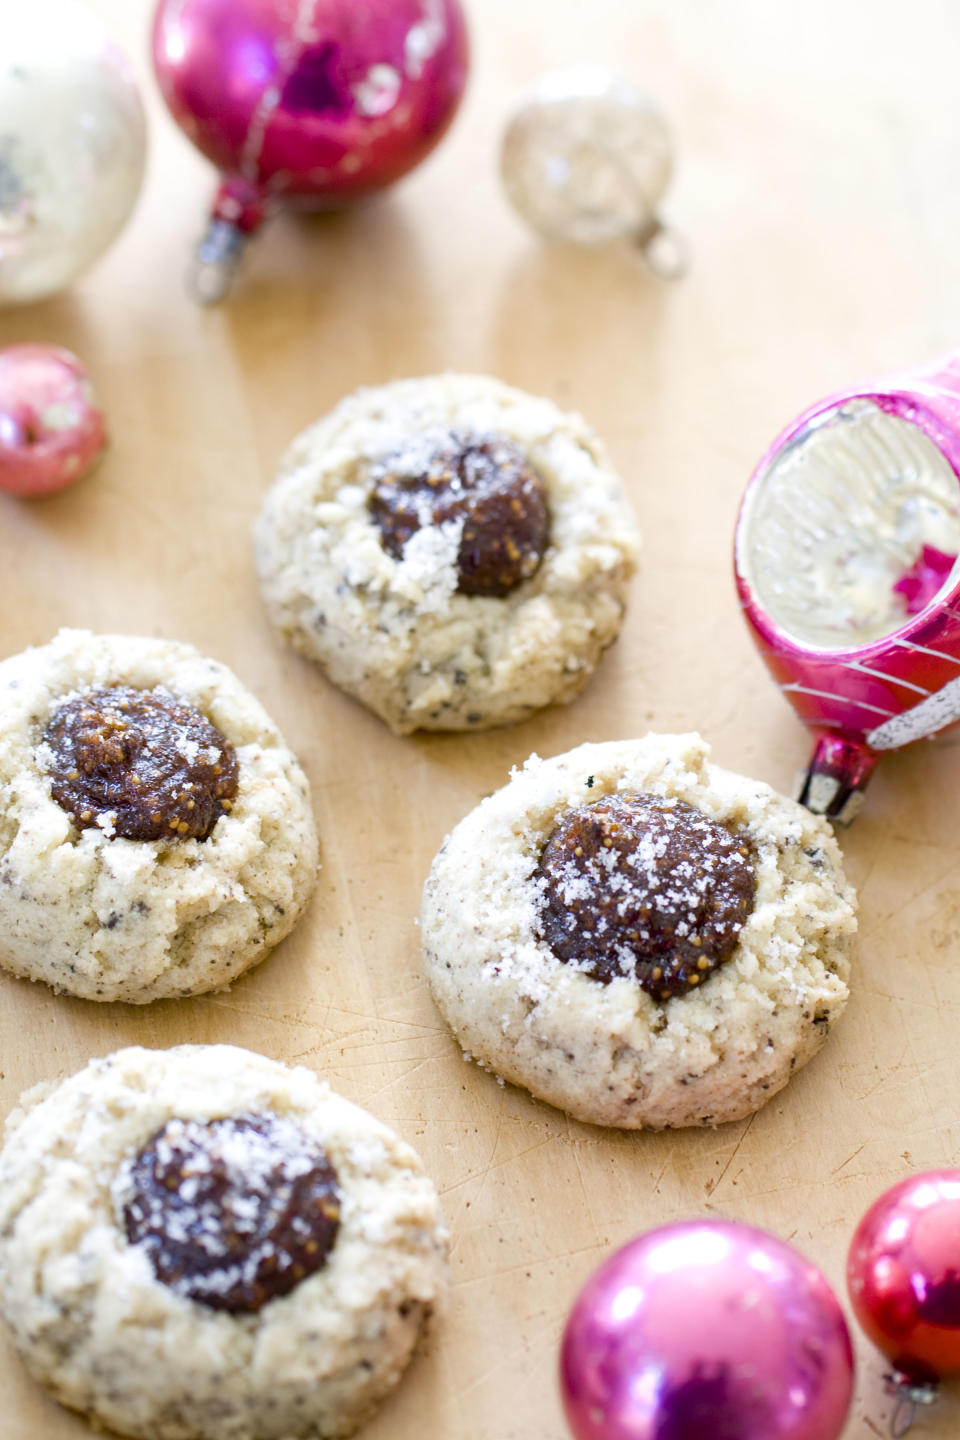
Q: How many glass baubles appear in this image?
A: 7